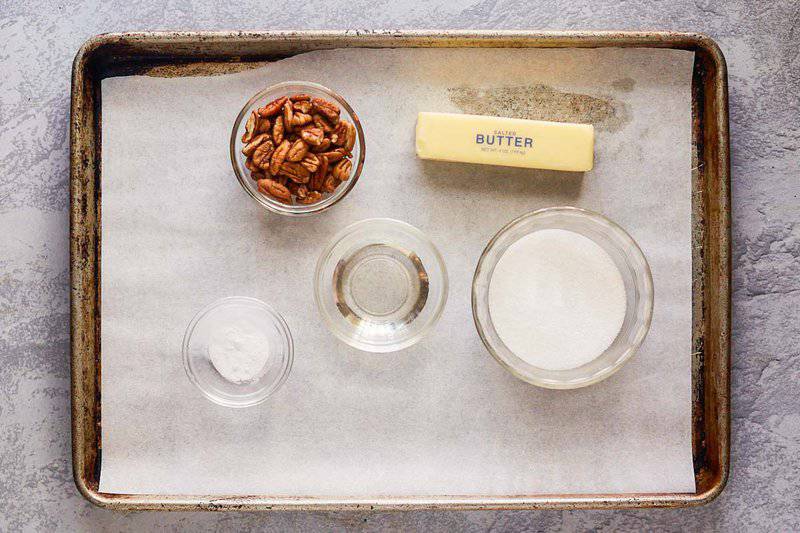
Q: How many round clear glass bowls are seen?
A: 4